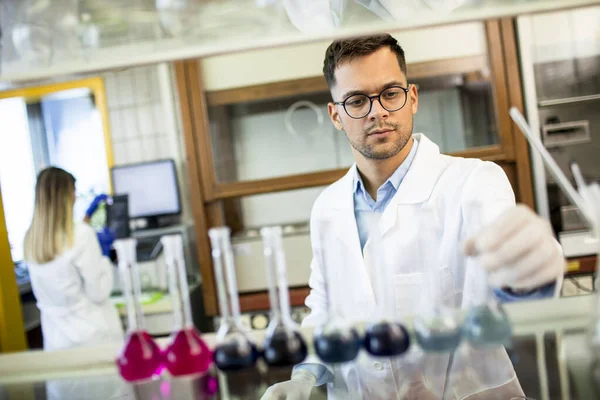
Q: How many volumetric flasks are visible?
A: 8